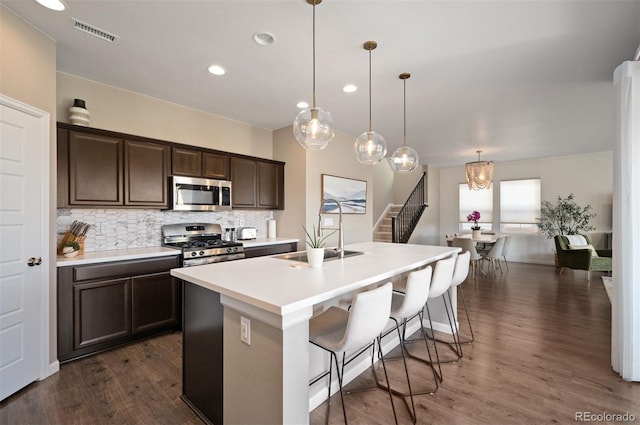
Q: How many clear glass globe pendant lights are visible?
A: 3